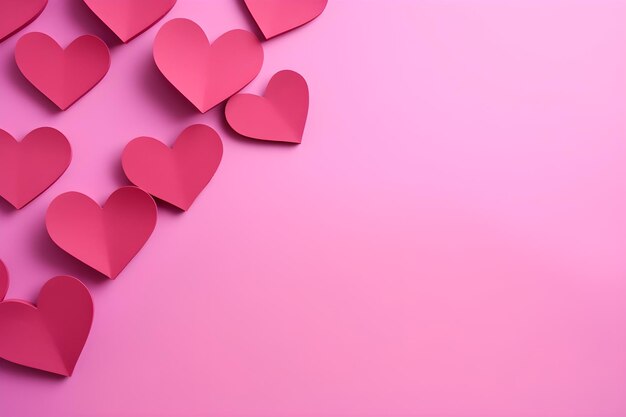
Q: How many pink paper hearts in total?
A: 11